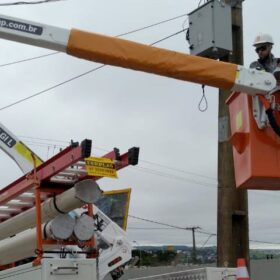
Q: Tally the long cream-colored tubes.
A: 3